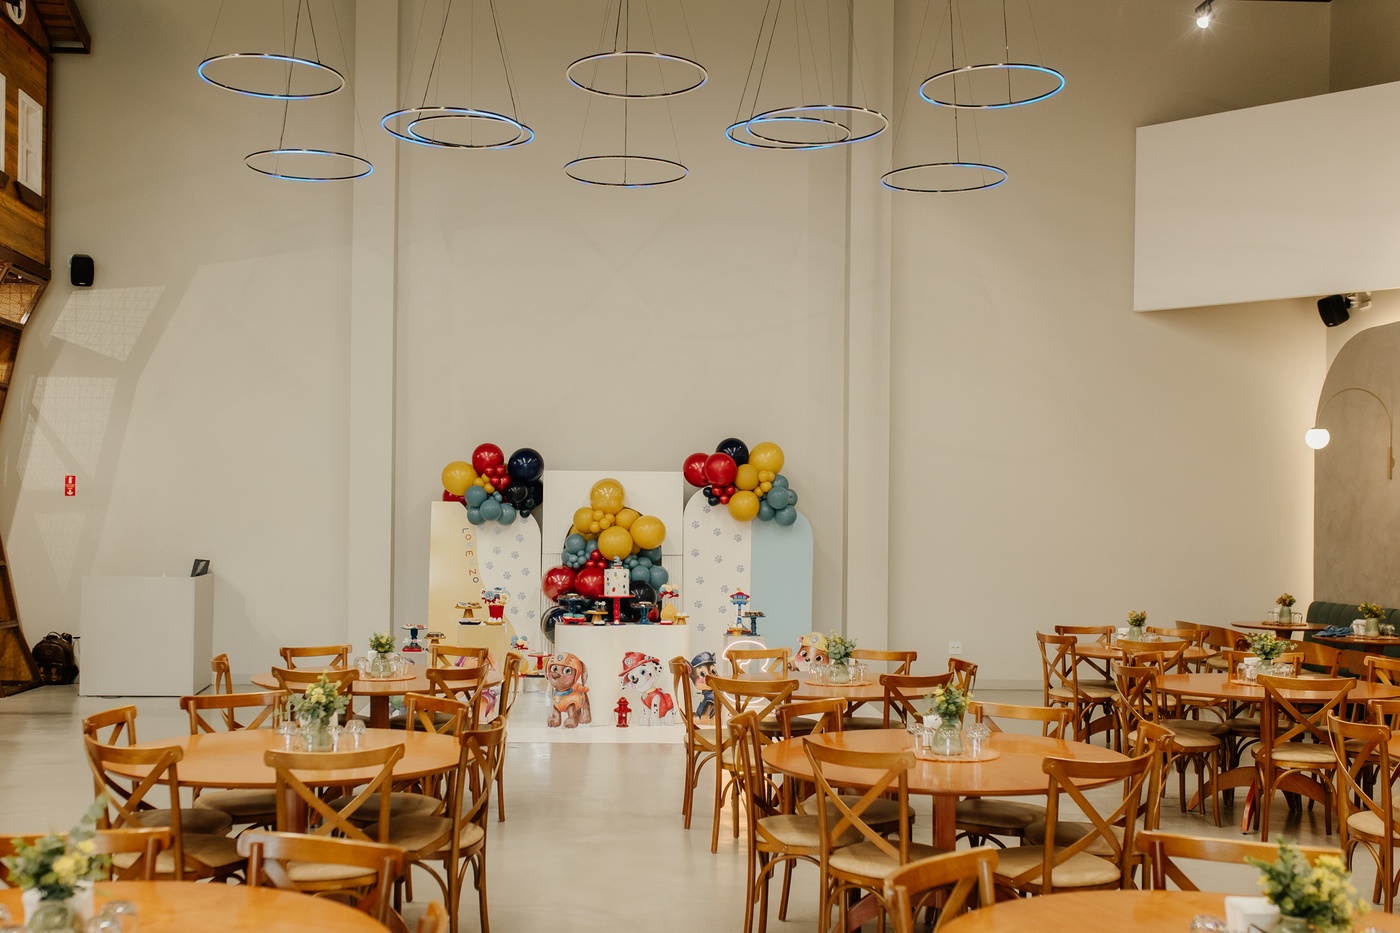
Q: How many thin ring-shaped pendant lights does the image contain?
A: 10